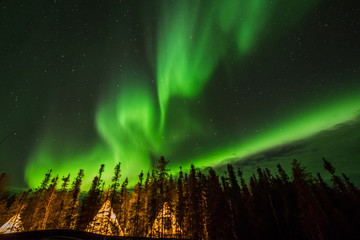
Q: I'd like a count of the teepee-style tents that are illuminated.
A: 3